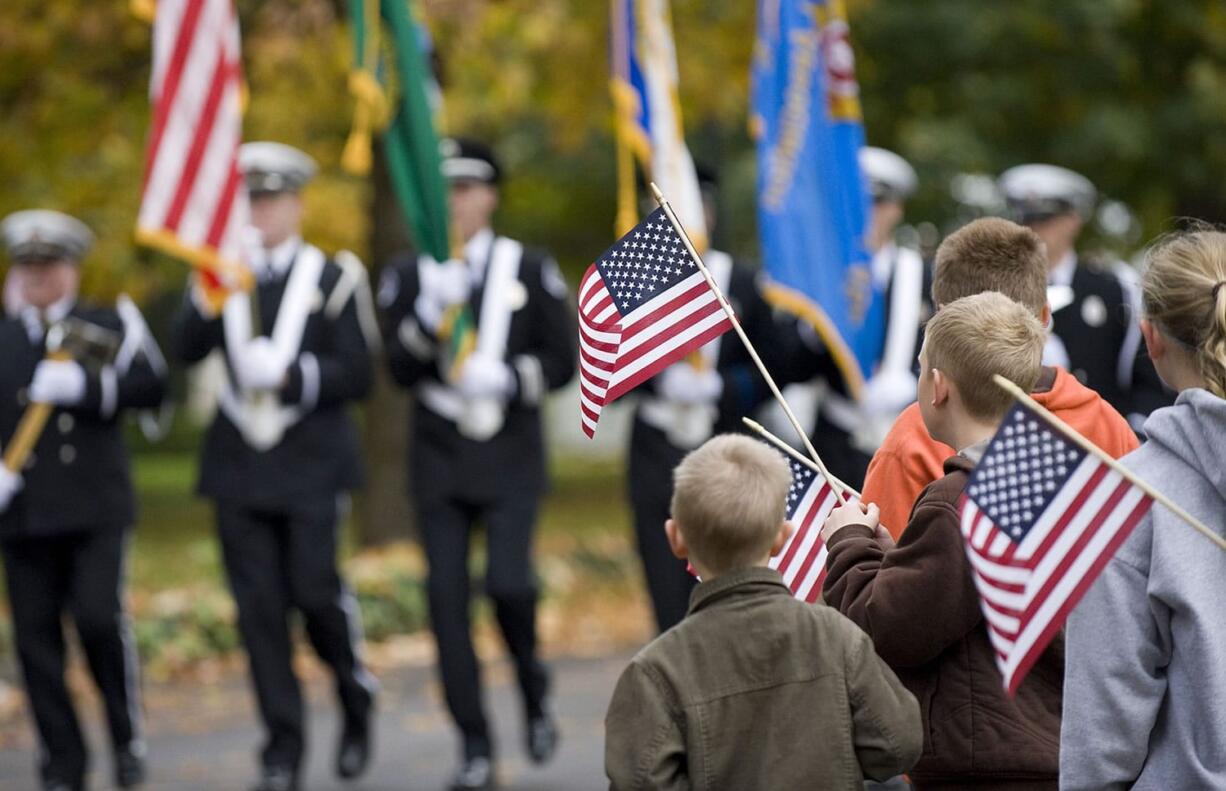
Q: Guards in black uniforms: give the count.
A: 6